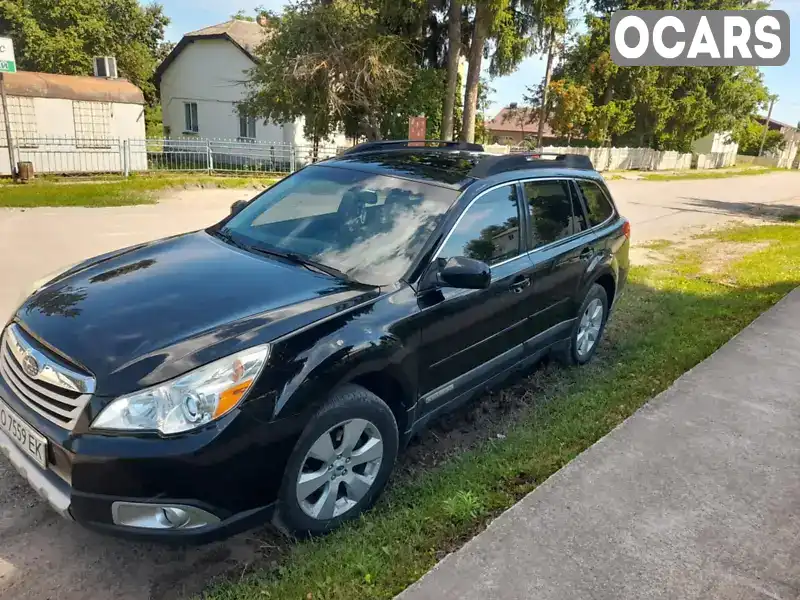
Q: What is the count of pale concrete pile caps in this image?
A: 0